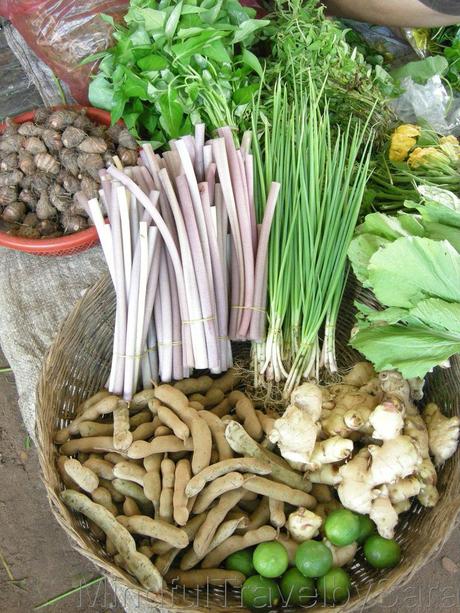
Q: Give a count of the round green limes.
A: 9